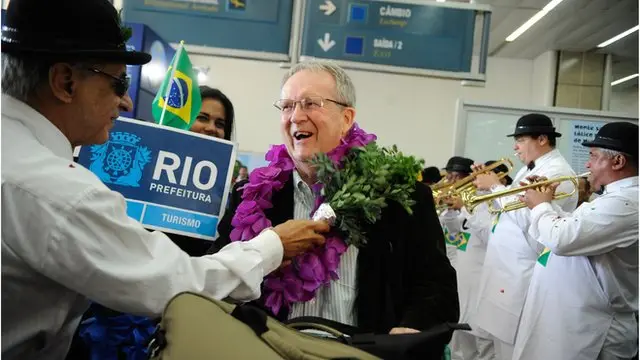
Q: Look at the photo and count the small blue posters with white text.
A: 1